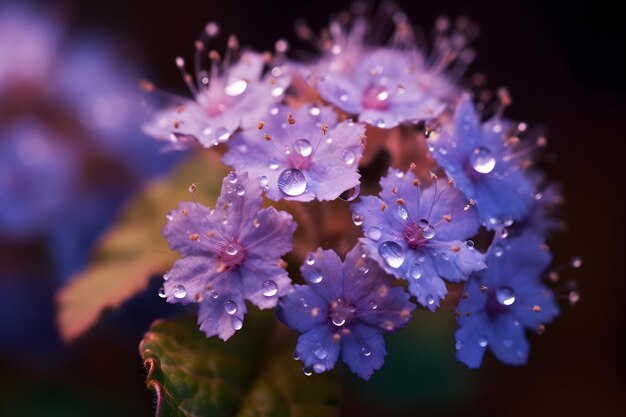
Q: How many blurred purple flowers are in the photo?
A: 3